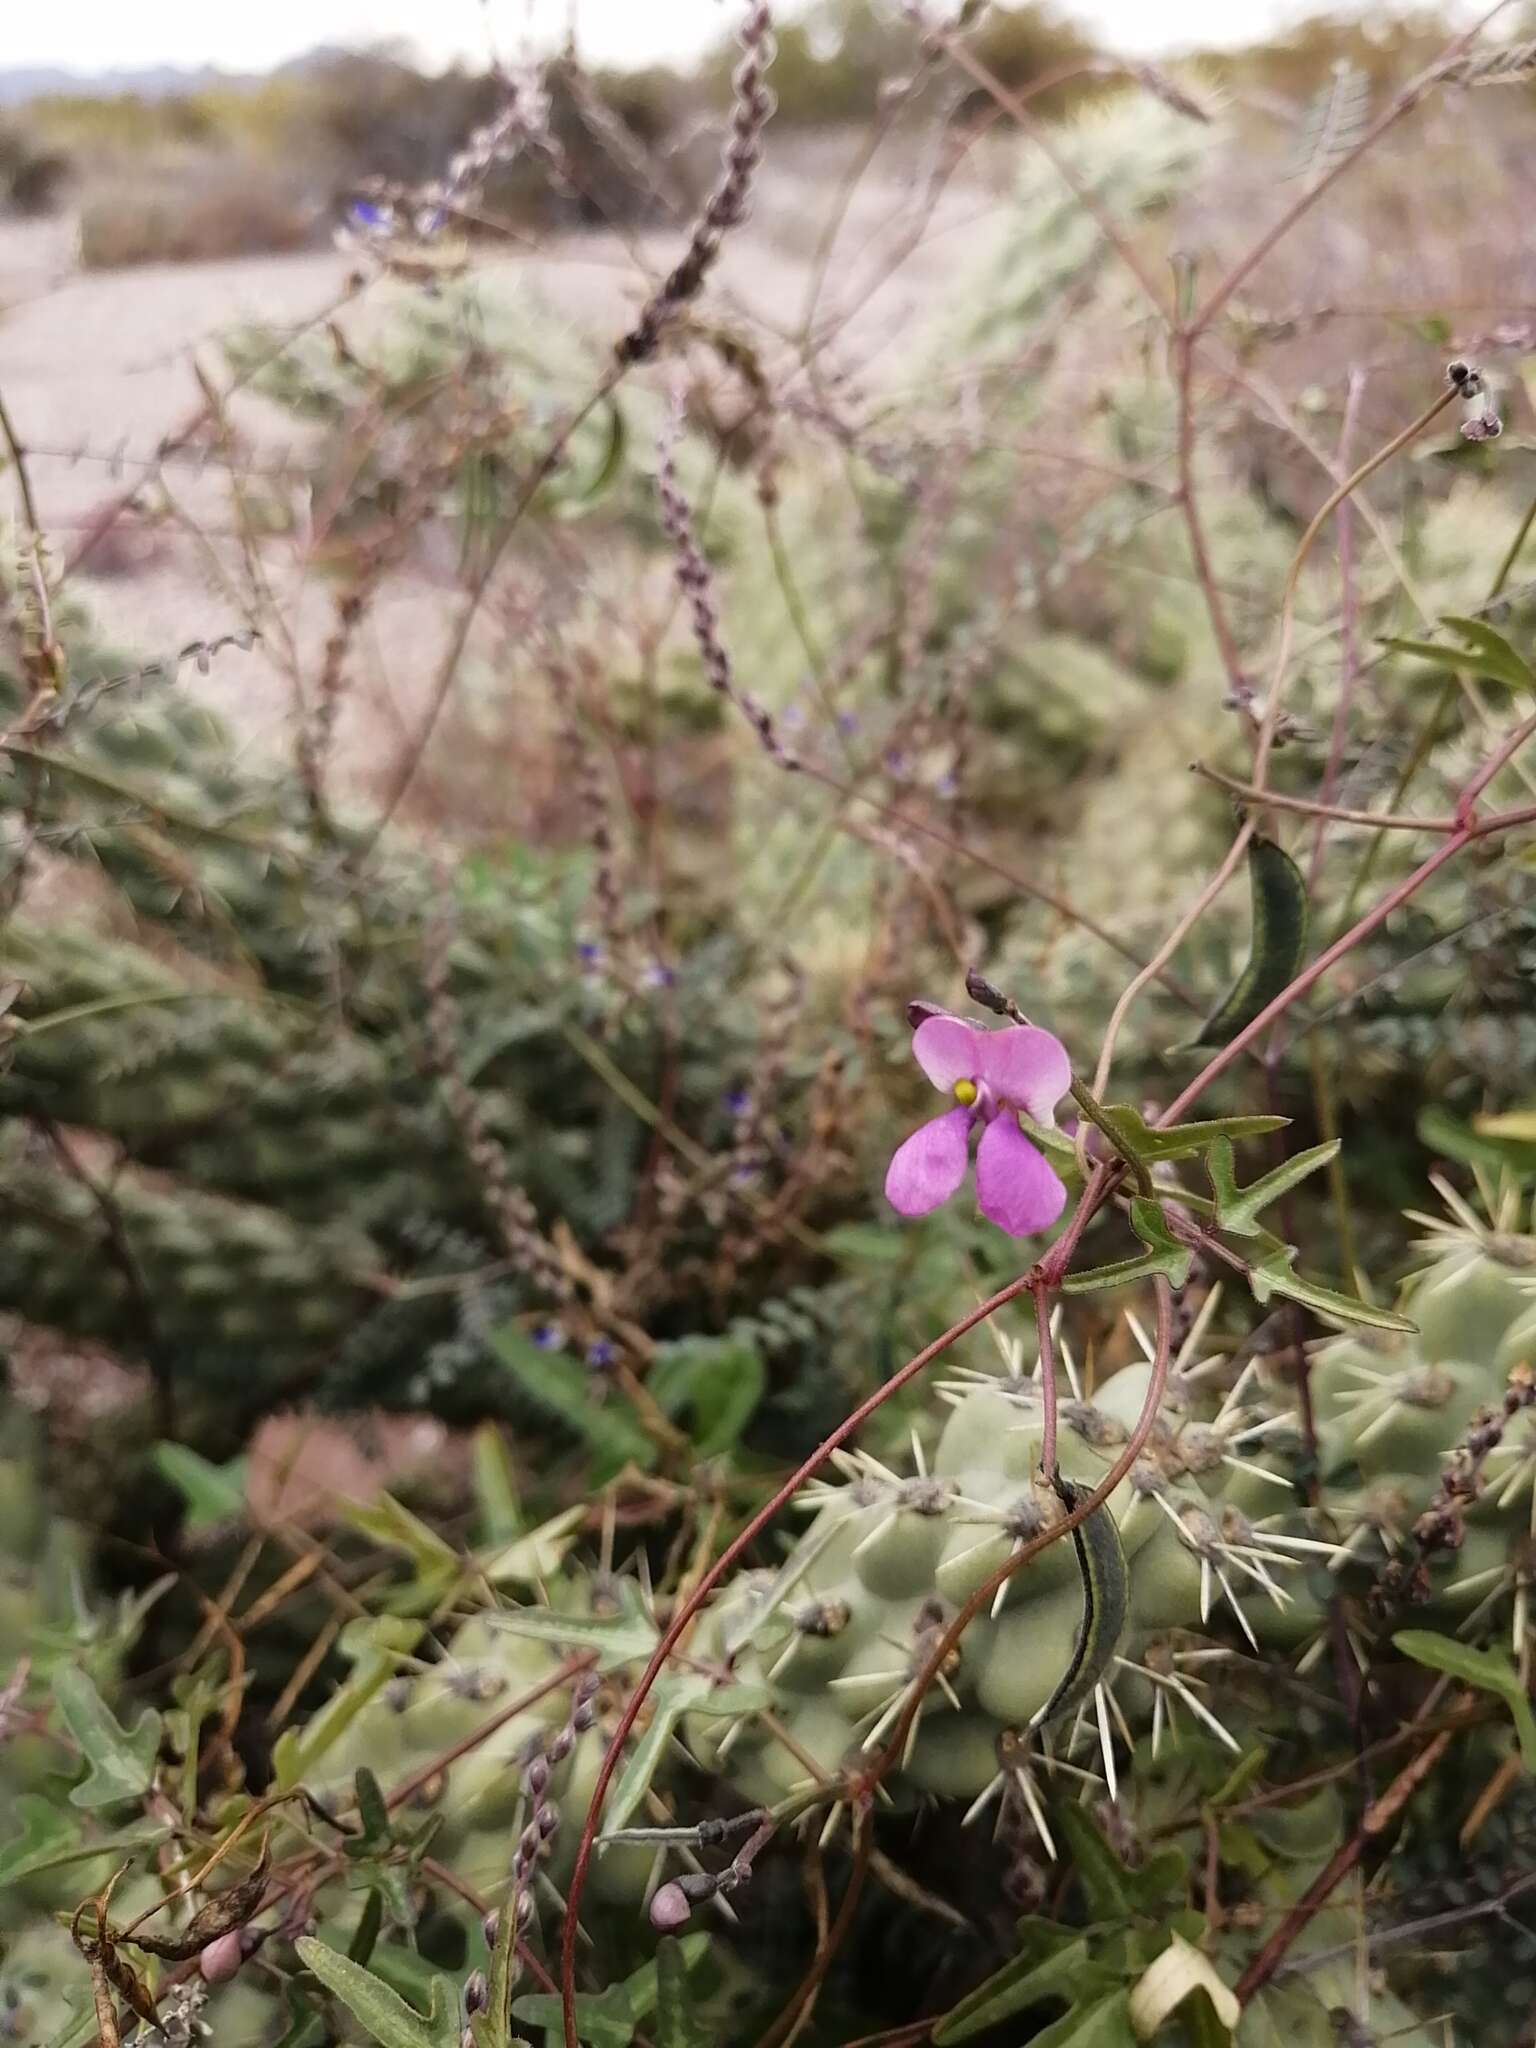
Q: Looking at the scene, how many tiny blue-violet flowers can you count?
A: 11